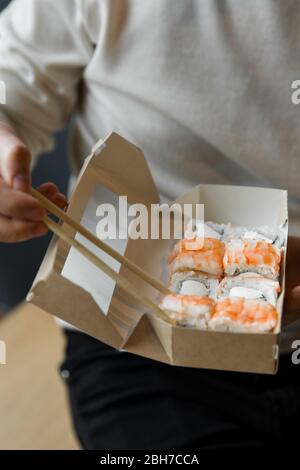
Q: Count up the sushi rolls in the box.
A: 8